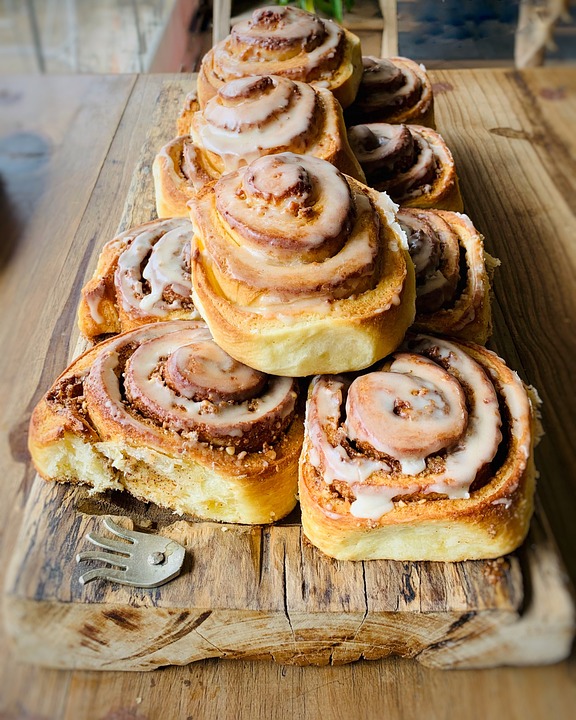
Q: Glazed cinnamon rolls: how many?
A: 11